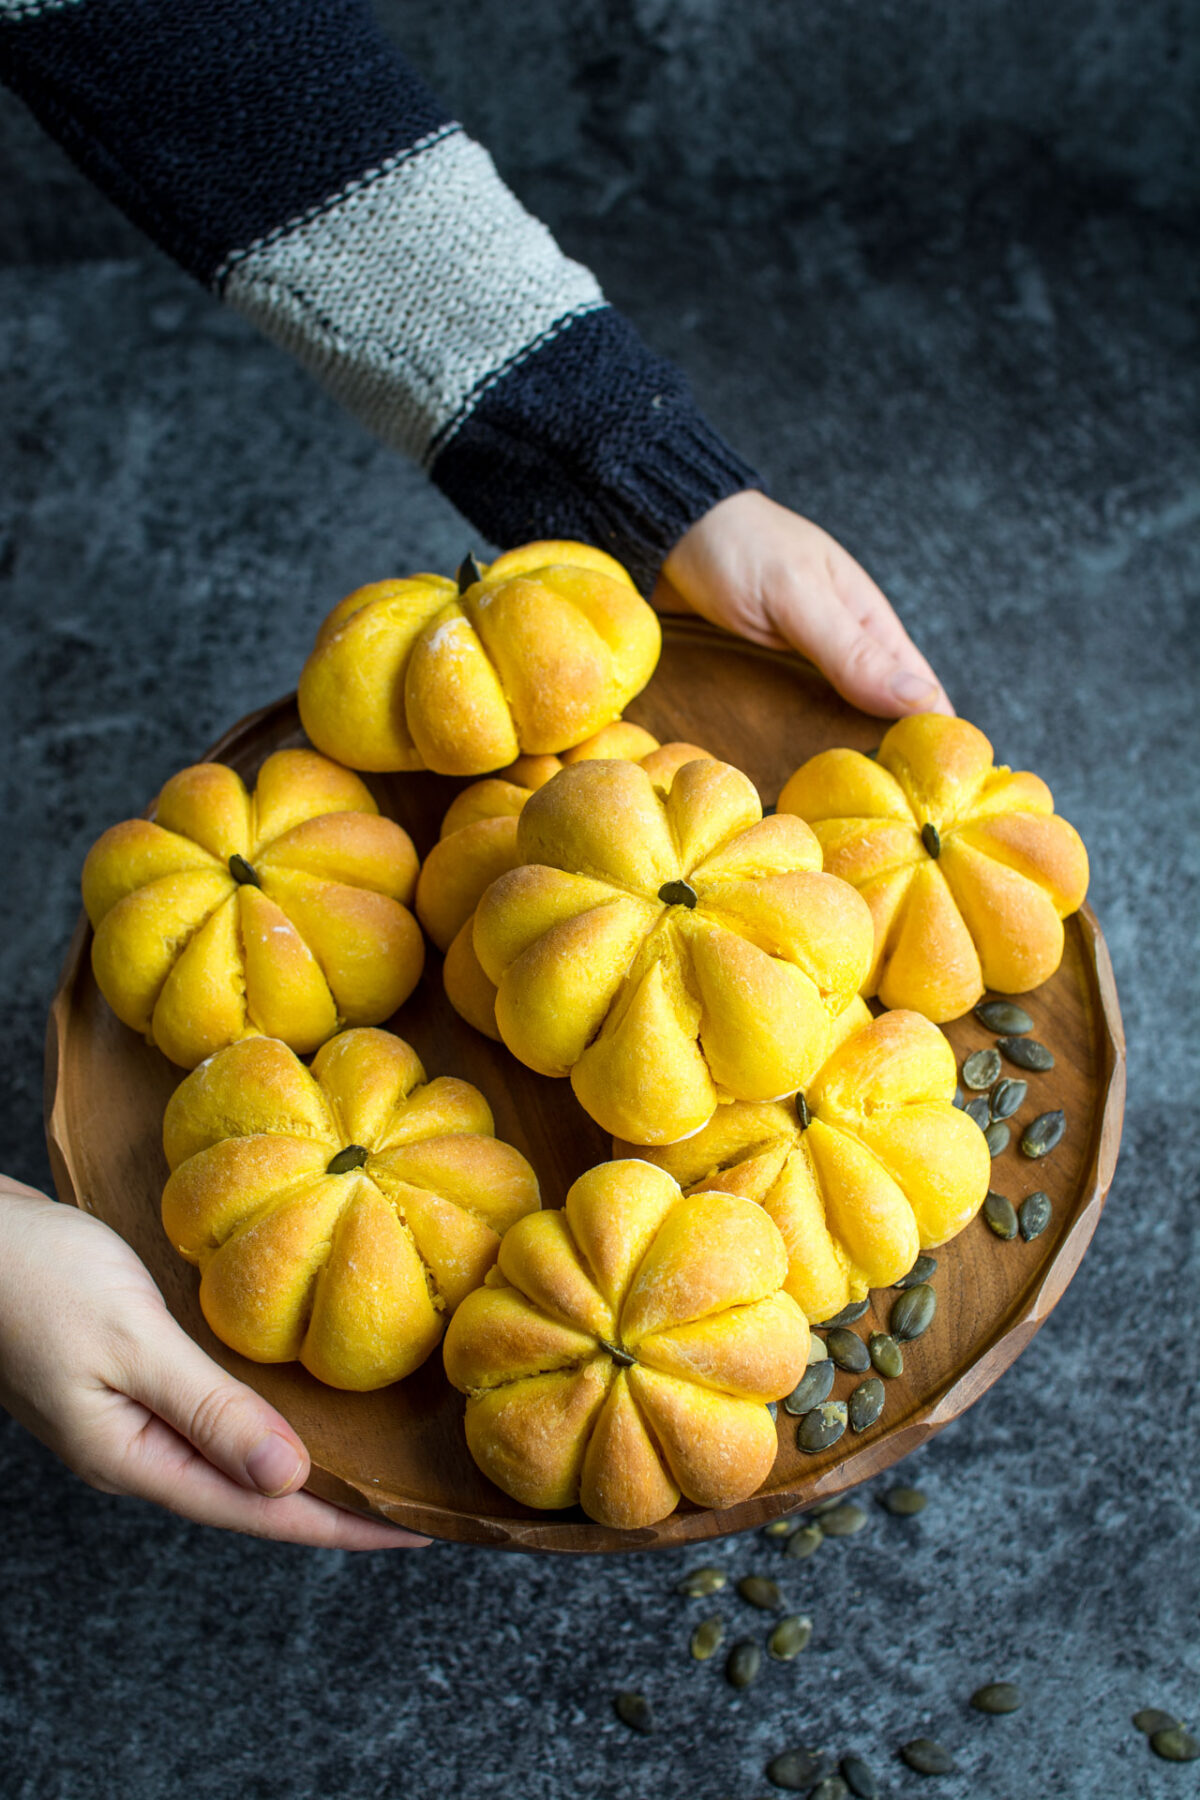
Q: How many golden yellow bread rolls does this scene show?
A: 8